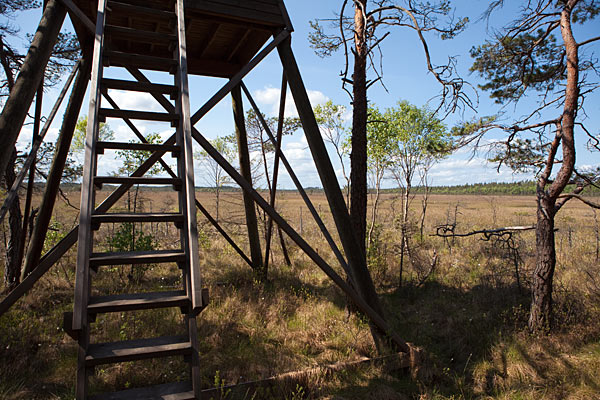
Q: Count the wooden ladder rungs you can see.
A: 12